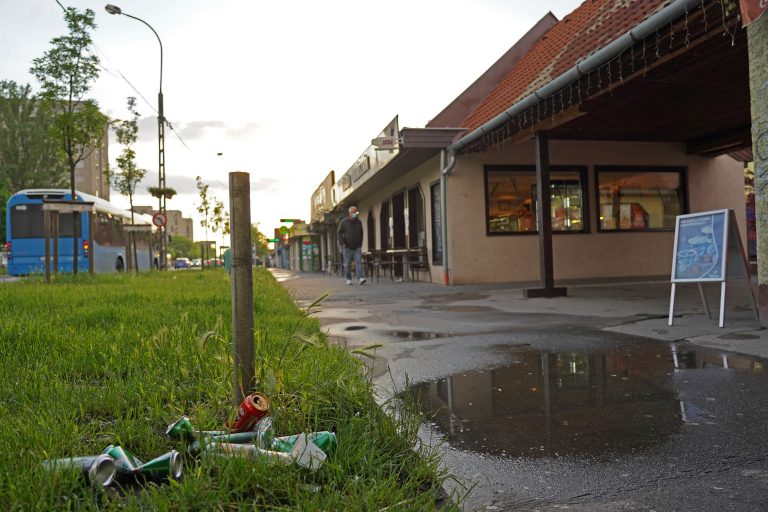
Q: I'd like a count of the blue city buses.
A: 1